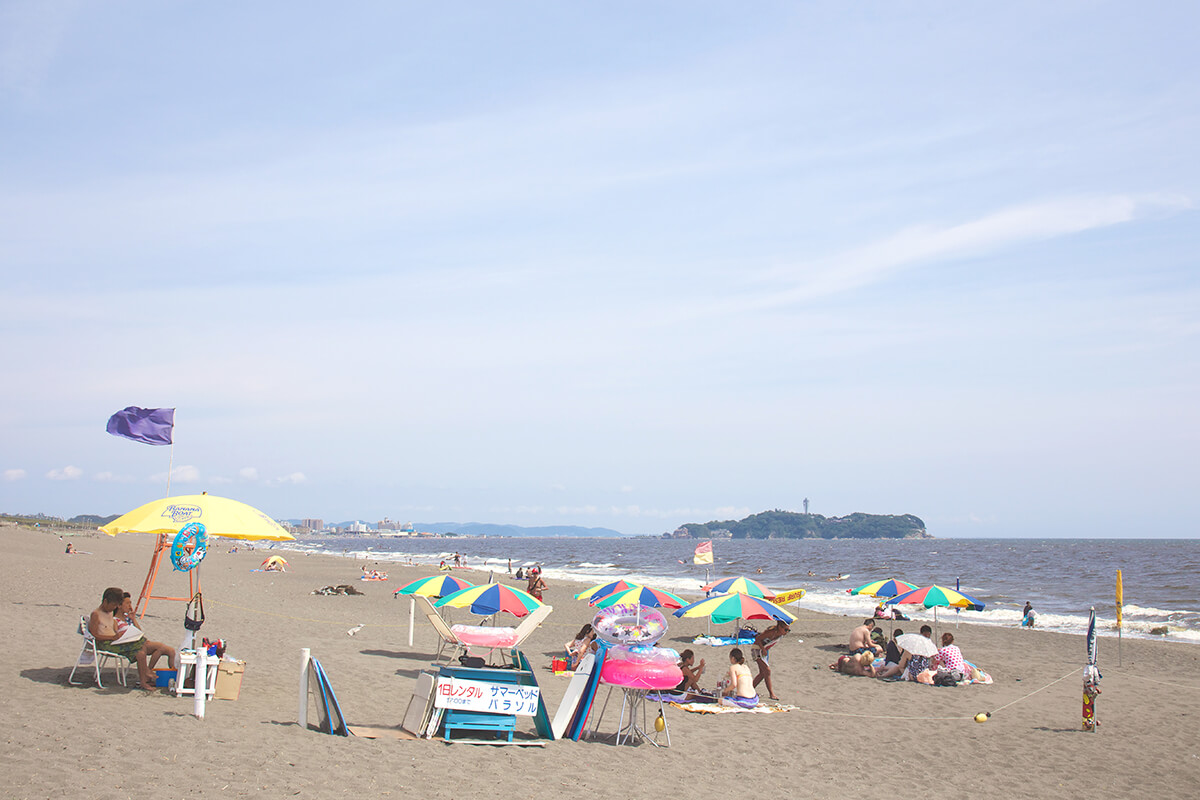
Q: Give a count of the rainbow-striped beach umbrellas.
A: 8